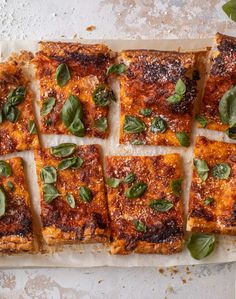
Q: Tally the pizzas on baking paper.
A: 8